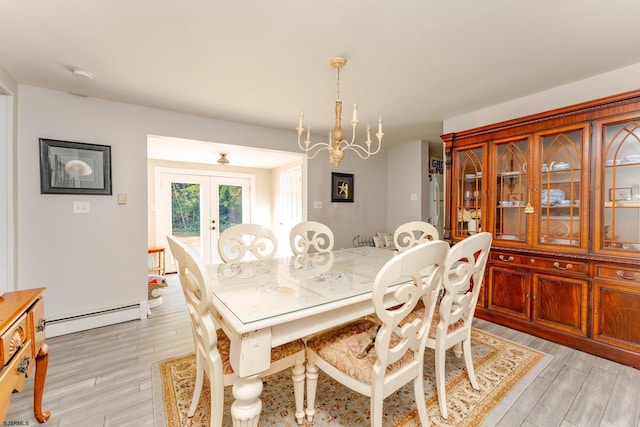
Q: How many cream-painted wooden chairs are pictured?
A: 6